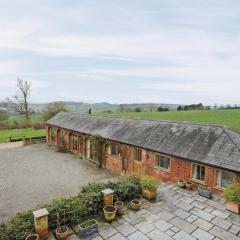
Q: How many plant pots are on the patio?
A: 11